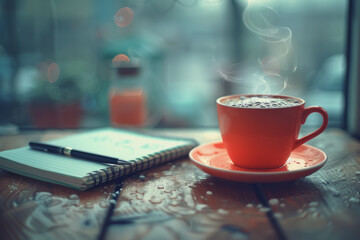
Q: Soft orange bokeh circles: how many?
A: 3